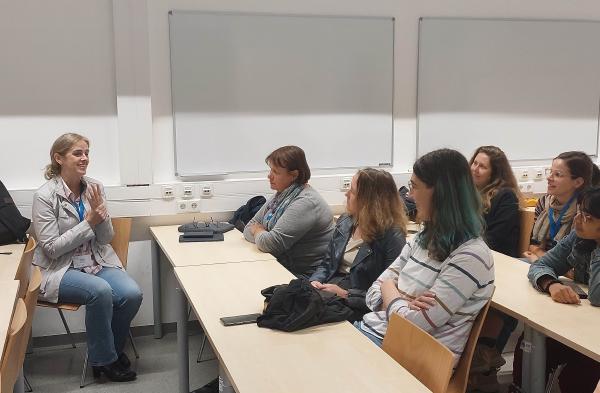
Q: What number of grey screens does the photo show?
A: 2